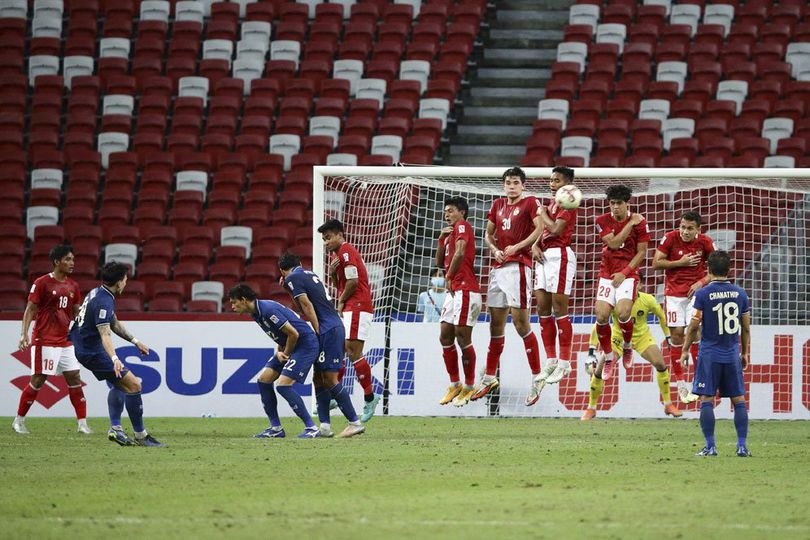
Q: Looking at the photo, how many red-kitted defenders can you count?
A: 7